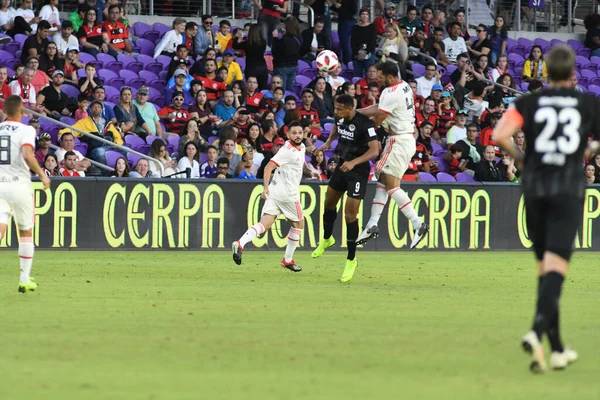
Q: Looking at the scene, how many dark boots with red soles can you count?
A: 2